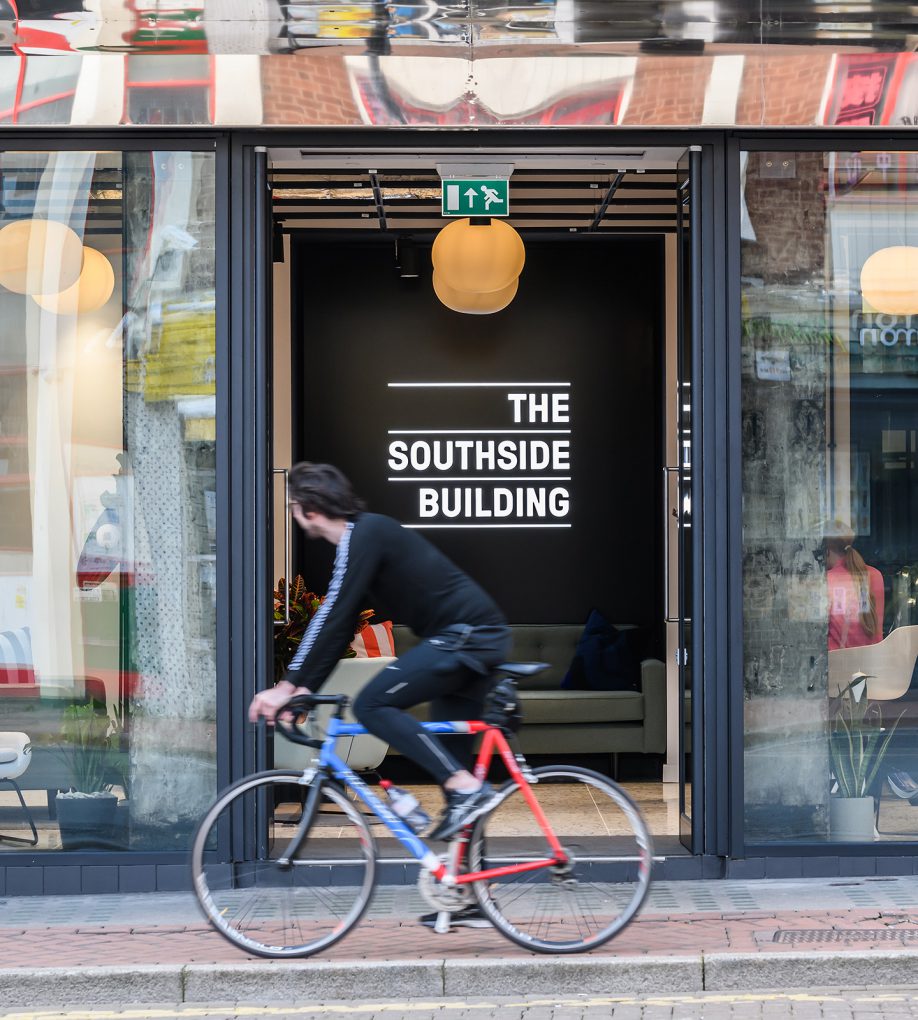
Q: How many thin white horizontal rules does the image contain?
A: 4